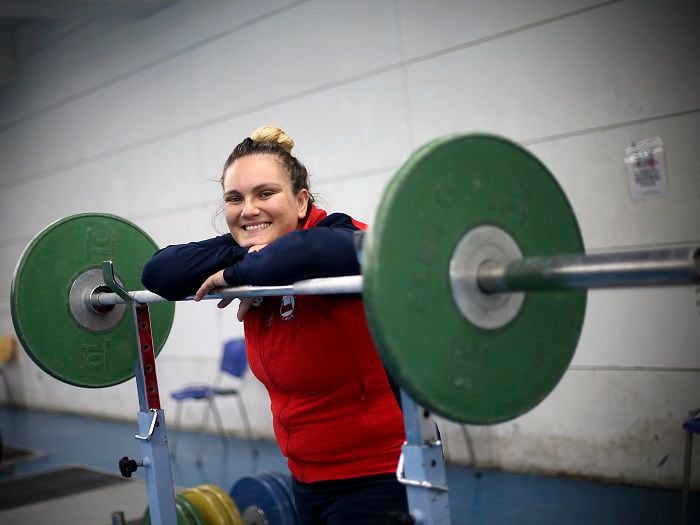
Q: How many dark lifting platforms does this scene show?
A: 2